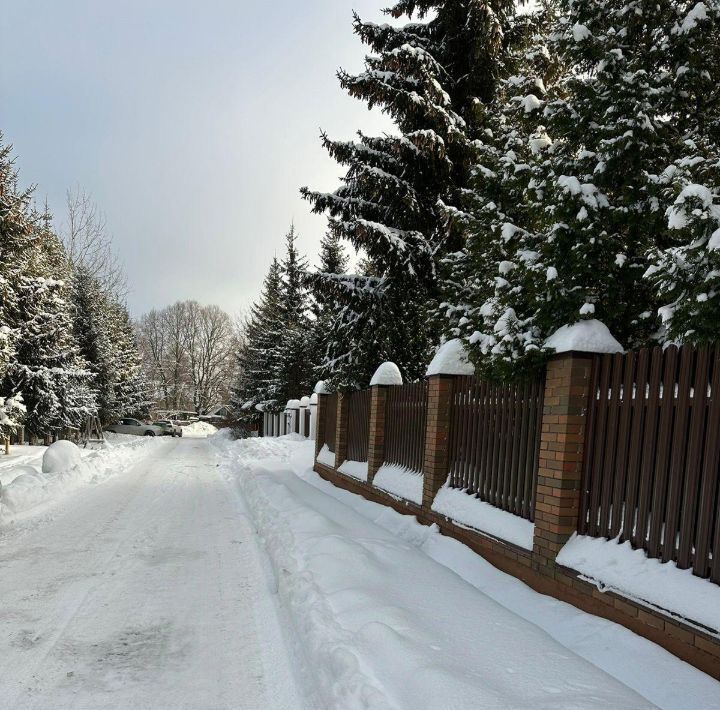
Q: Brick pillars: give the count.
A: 5